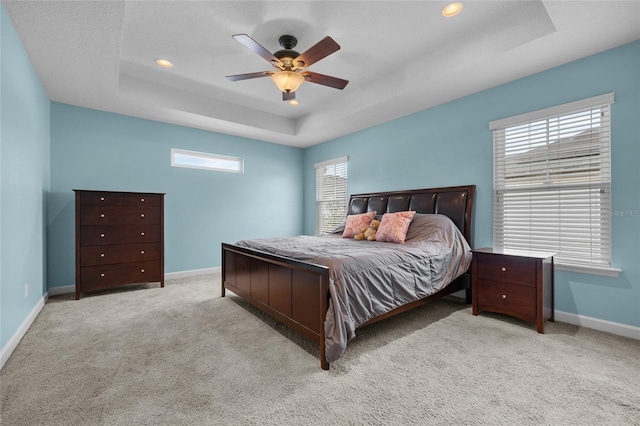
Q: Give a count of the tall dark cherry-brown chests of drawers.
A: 1